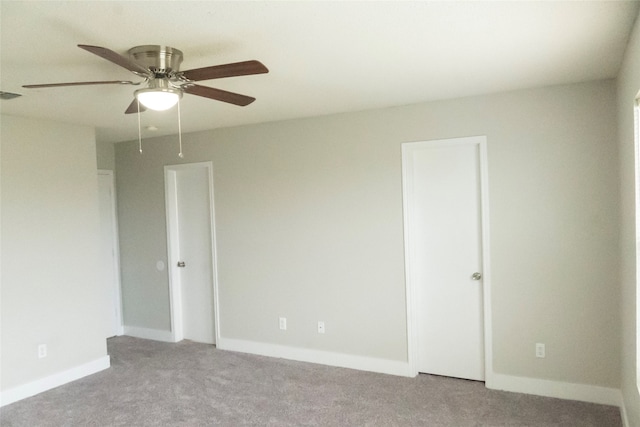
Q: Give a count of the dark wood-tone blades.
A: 5